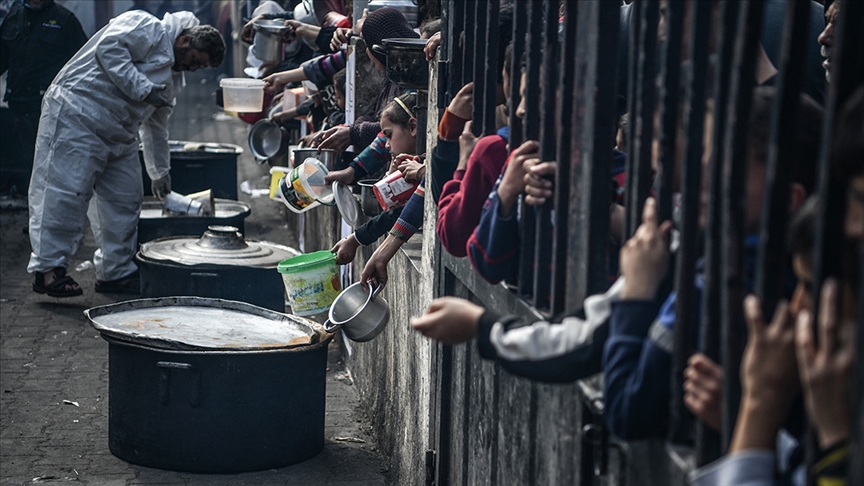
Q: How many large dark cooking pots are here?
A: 4